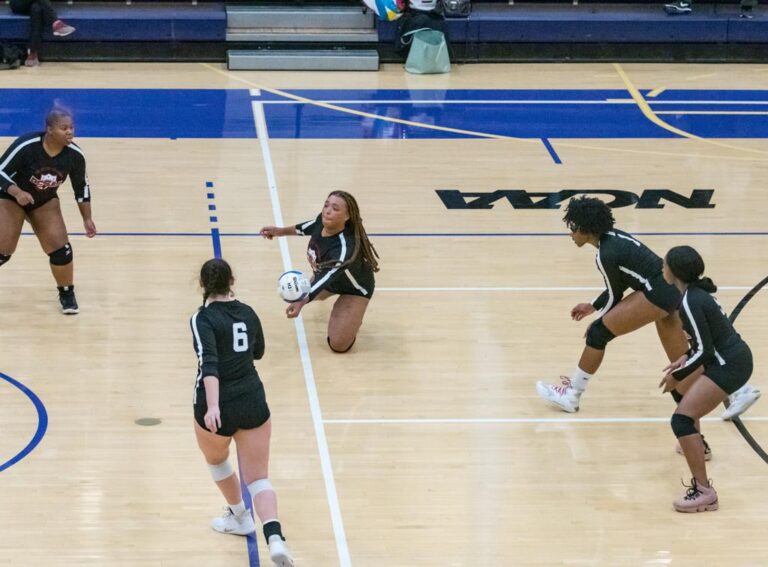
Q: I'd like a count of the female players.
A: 5